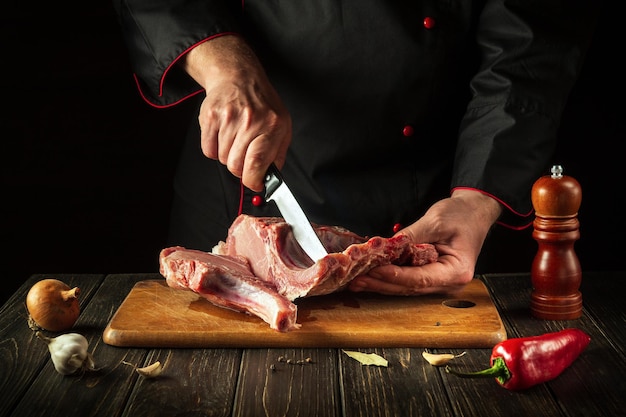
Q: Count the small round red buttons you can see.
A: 4